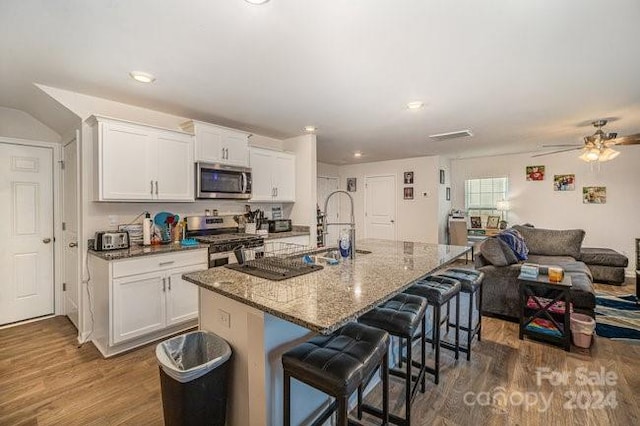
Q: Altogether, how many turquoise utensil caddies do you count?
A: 1